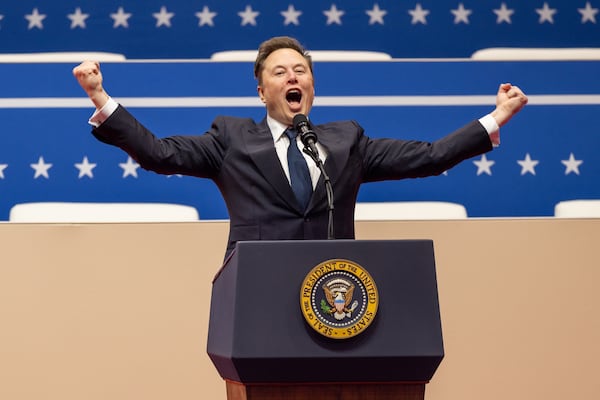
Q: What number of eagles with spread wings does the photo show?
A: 1